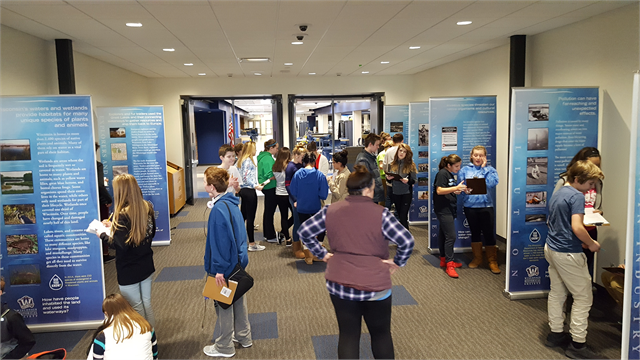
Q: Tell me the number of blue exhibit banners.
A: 7